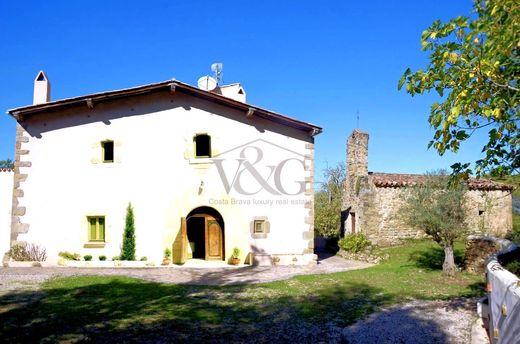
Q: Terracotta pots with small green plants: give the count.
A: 2